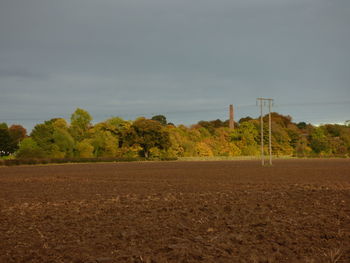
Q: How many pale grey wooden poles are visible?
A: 2